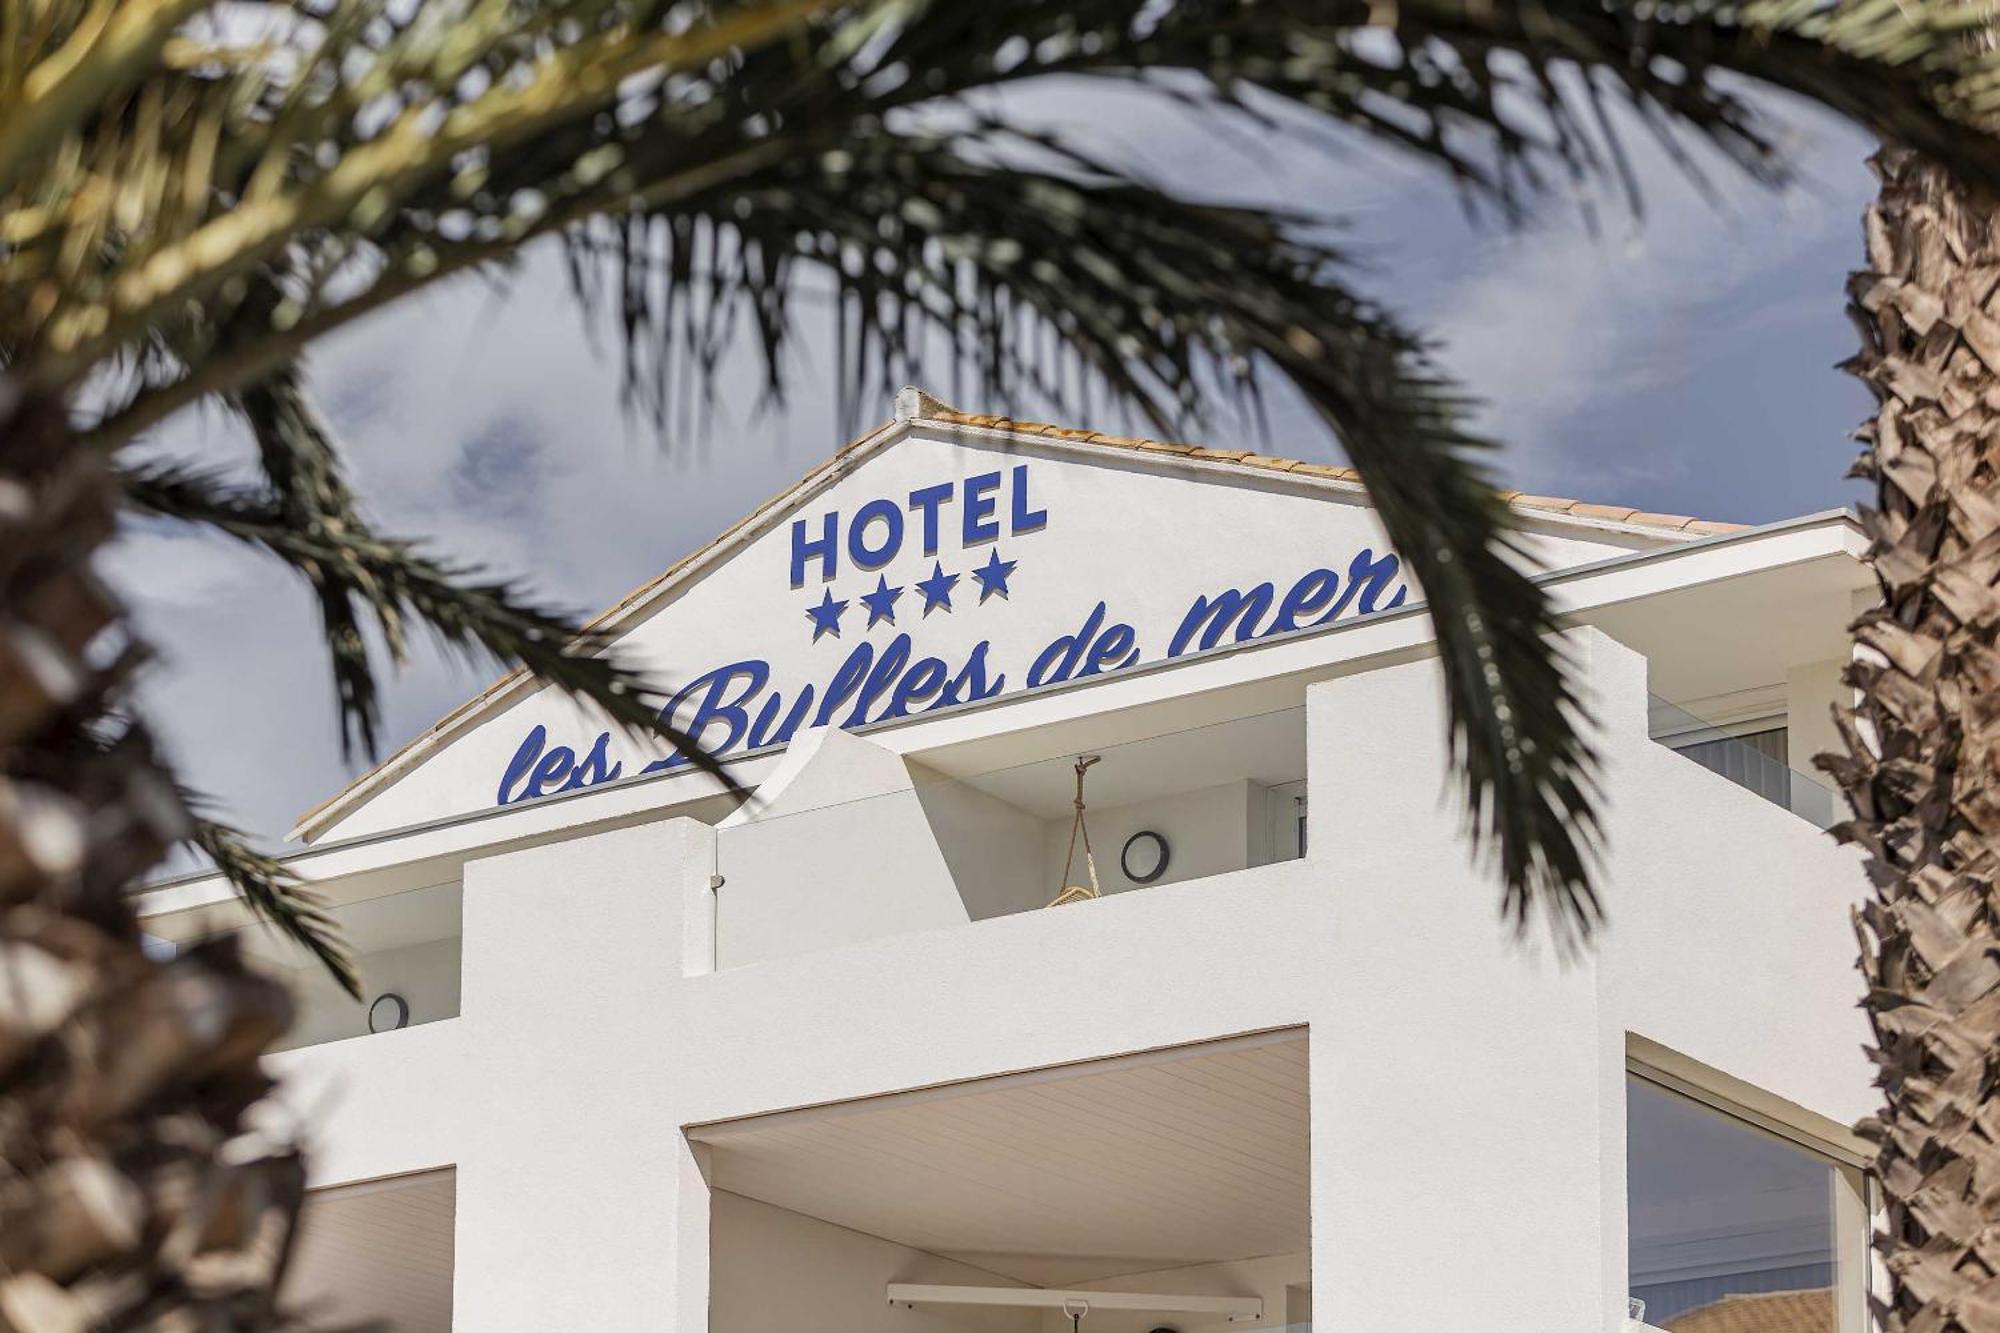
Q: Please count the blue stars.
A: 4